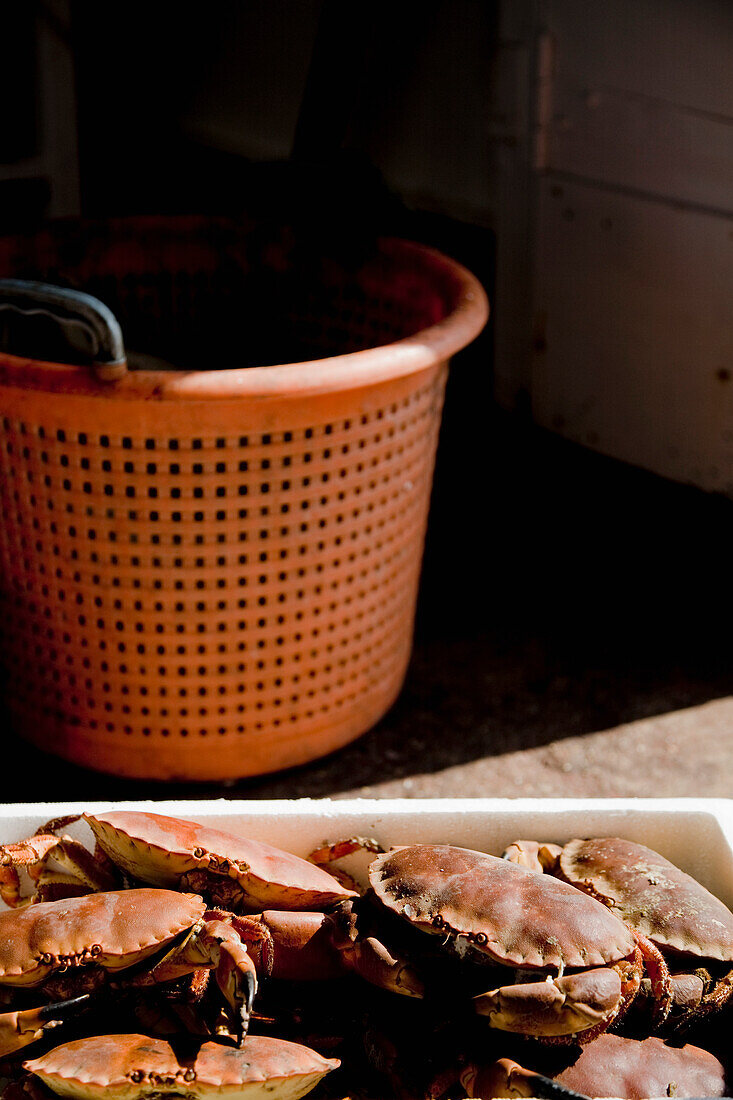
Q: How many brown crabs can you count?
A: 6